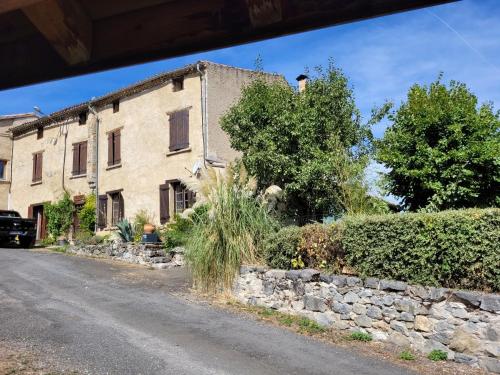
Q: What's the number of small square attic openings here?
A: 4